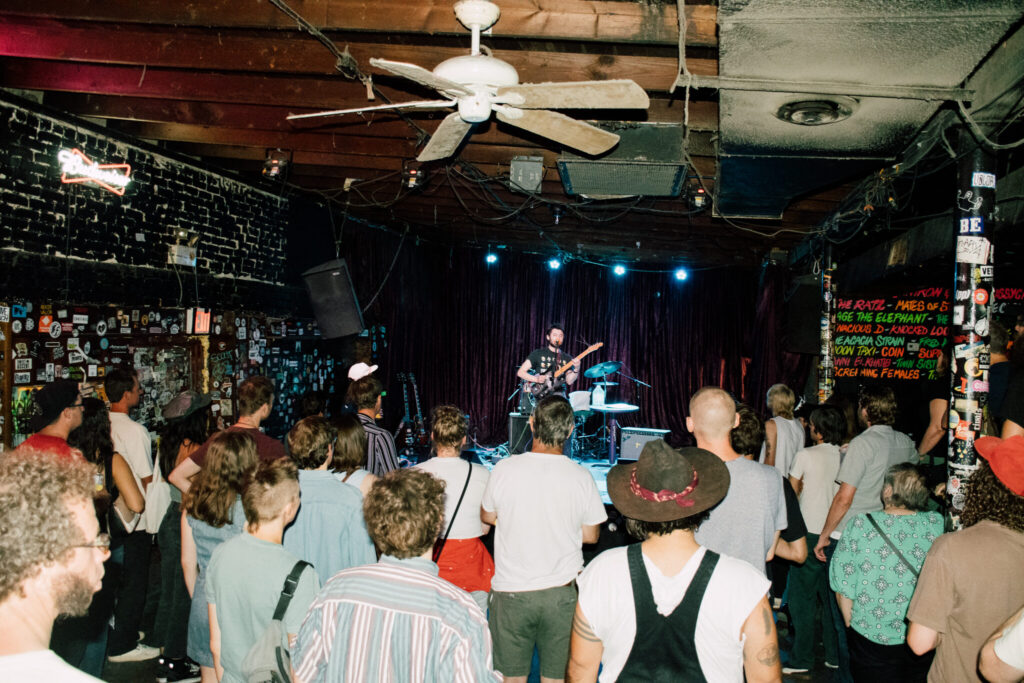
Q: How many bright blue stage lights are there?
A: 4